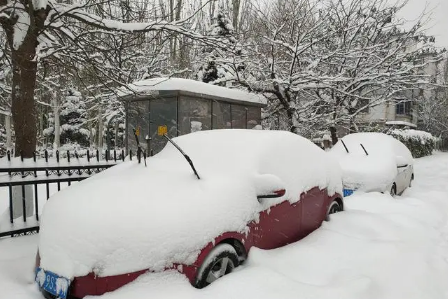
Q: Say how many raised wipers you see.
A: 4